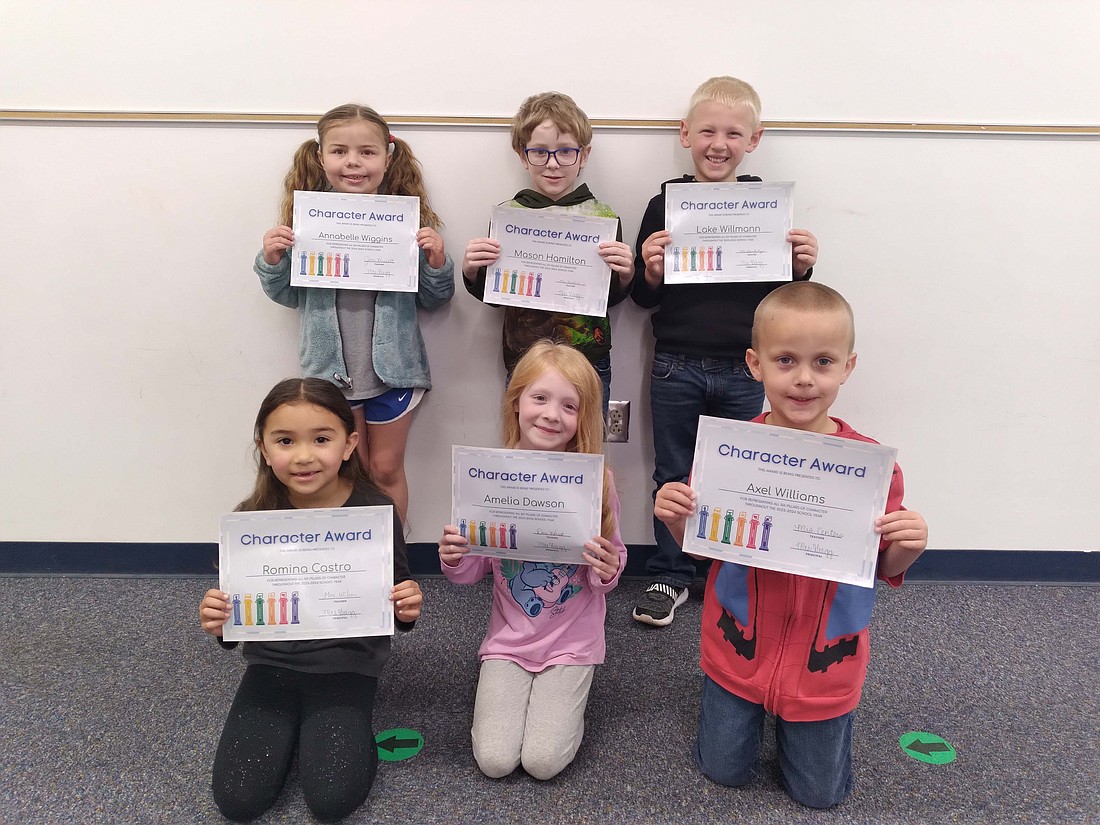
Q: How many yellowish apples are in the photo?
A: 0